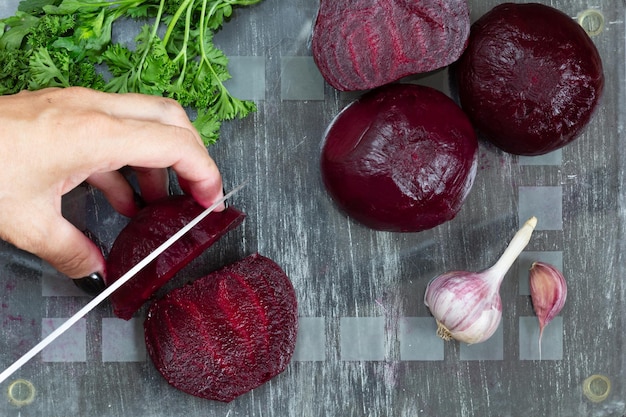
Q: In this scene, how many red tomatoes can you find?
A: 0